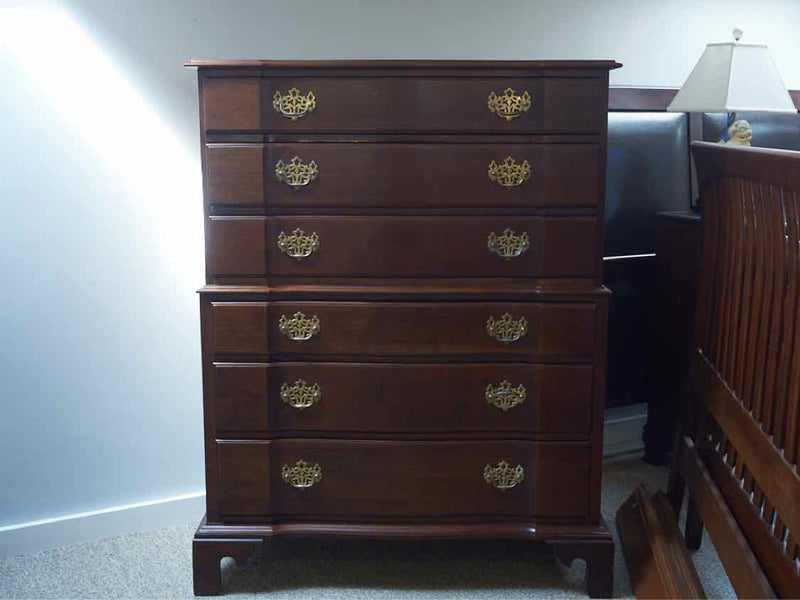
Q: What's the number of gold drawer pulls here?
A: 12